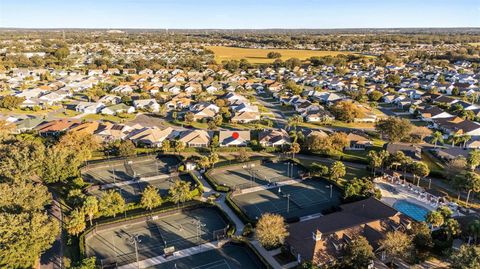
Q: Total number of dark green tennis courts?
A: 6